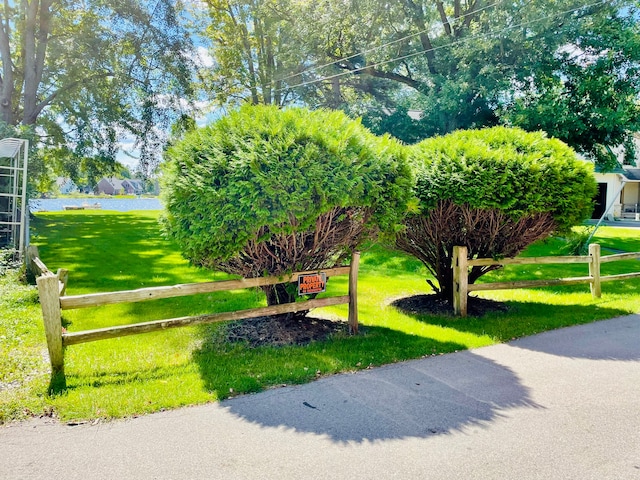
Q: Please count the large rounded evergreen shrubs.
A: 2